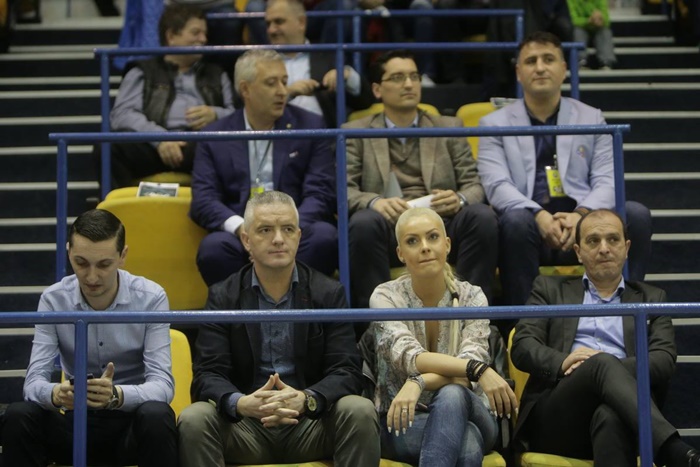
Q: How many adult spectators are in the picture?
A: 9